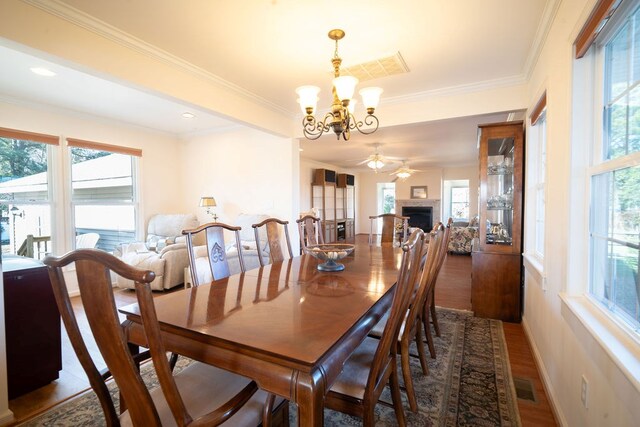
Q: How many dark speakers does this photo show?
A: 2